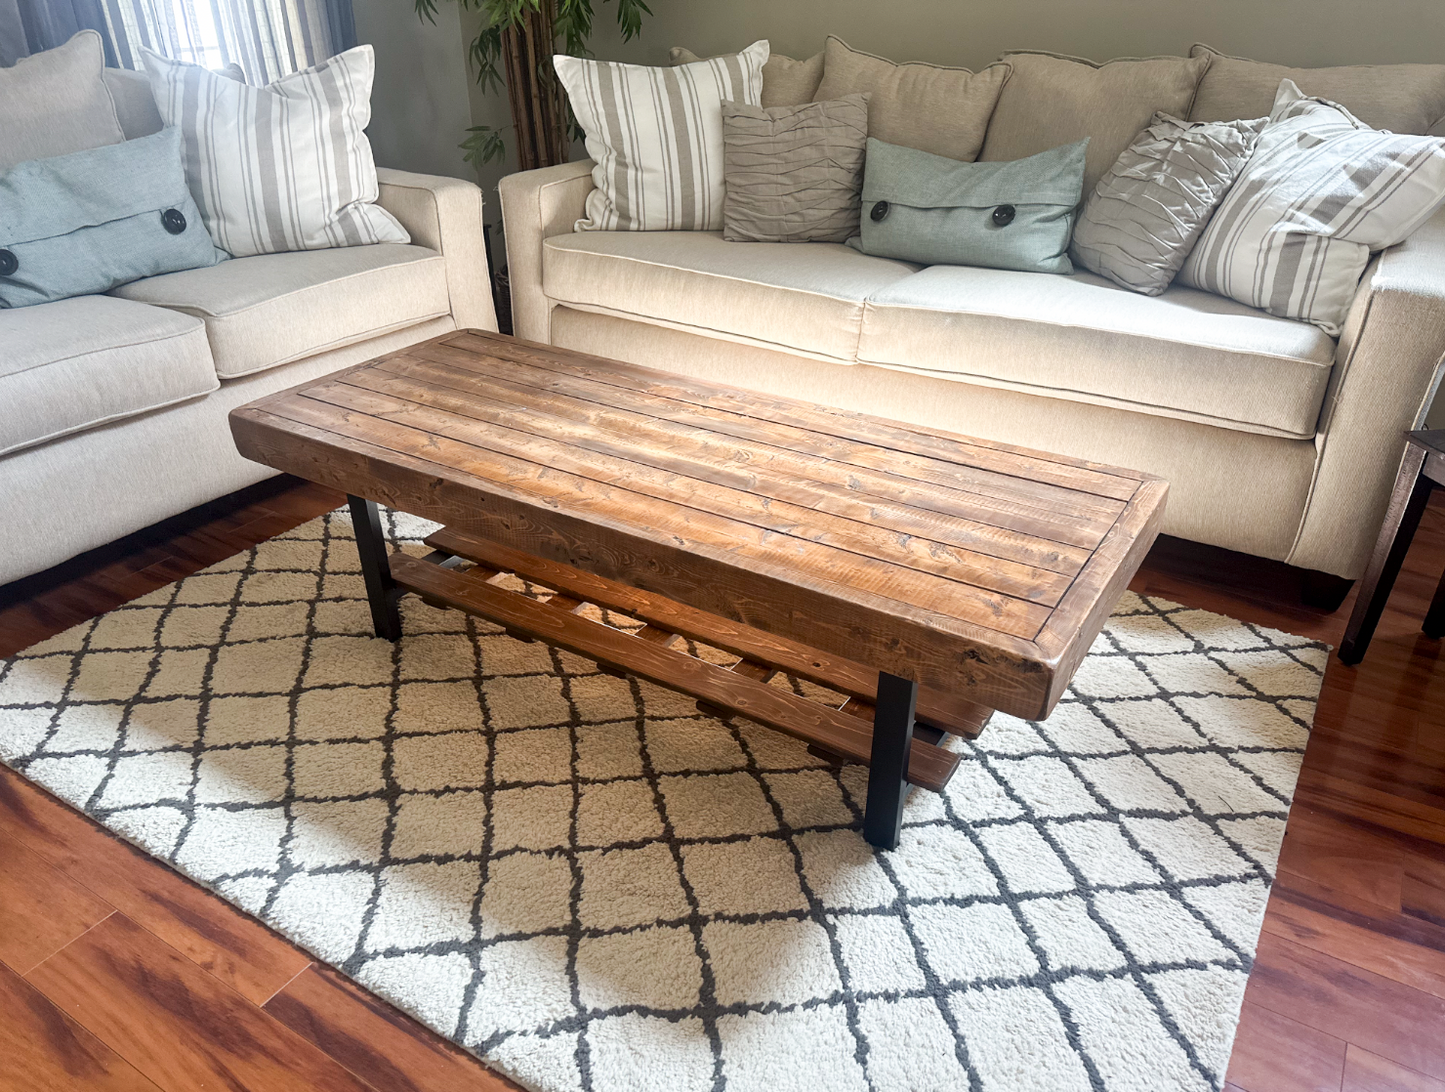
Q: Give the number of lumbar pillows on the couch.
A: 2